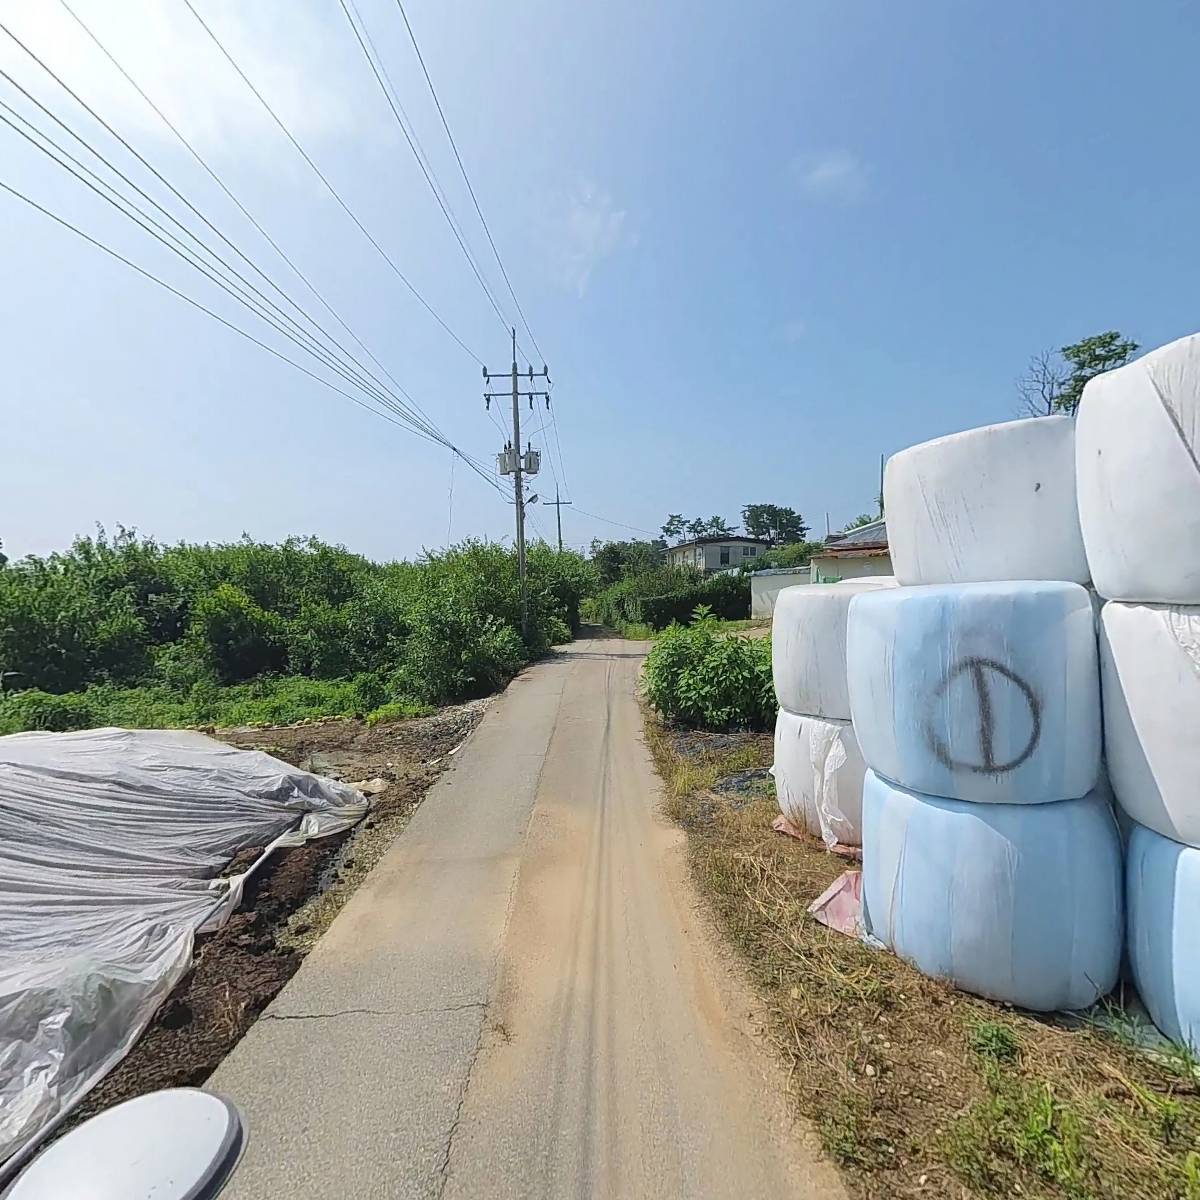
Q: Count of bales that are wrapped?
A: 8